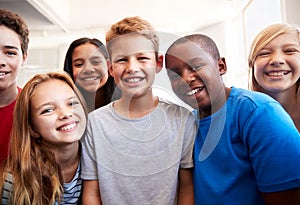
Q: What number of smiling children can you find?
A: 6